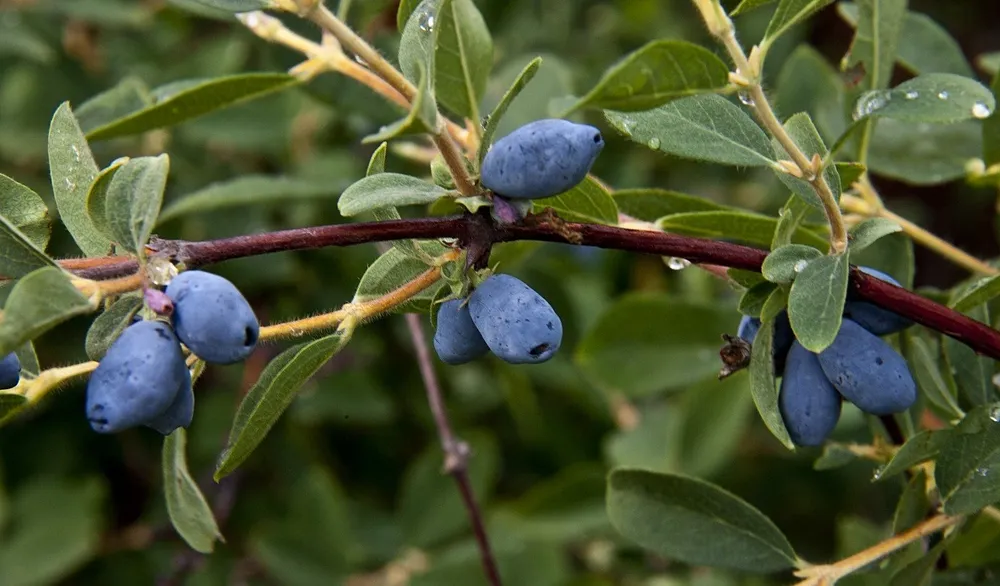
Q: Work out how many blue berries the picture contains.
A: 11